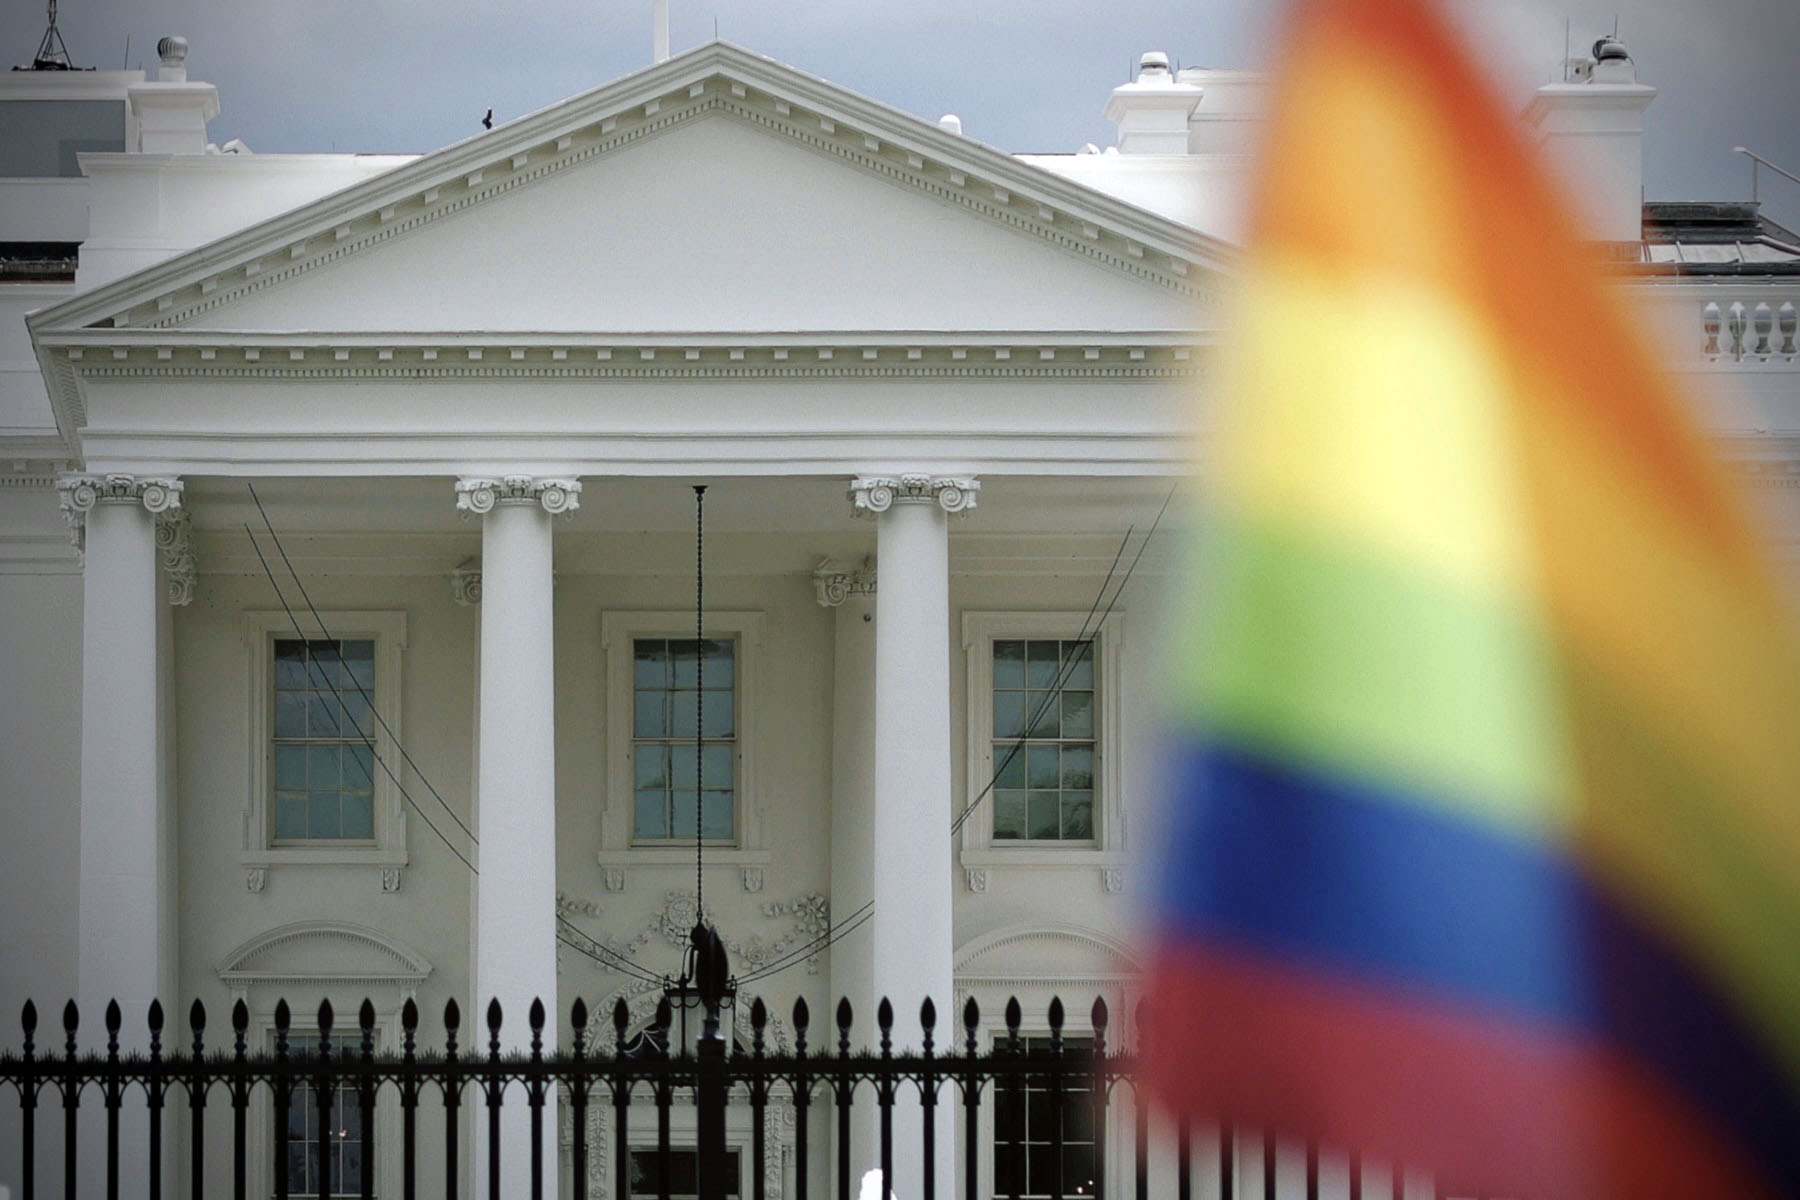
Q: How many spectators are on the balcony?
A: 0